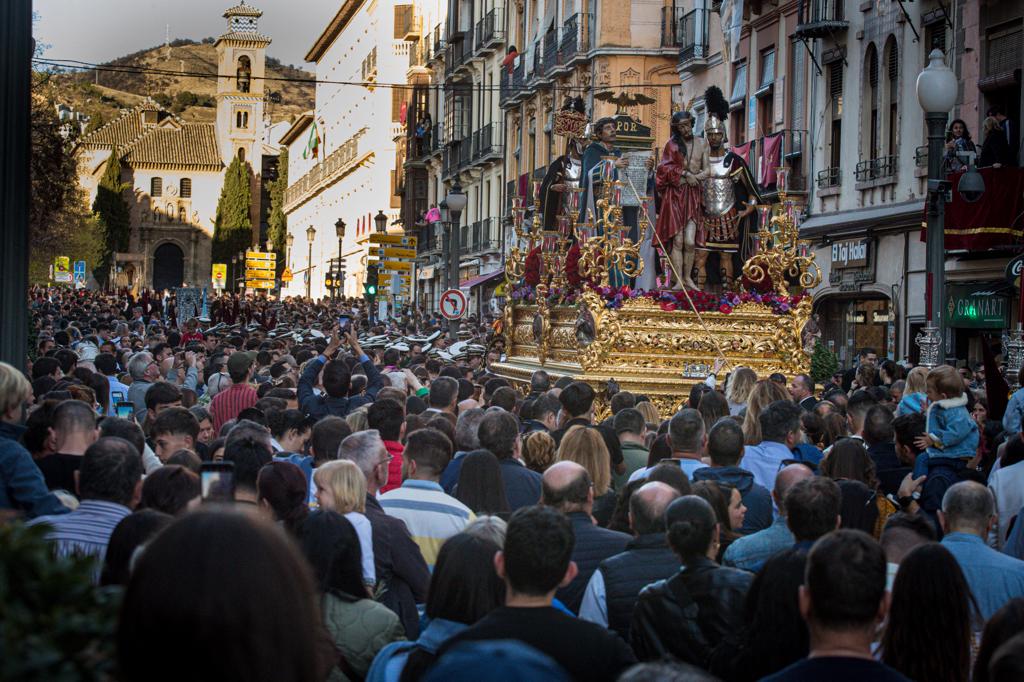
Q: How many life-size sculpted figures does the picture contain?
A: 4